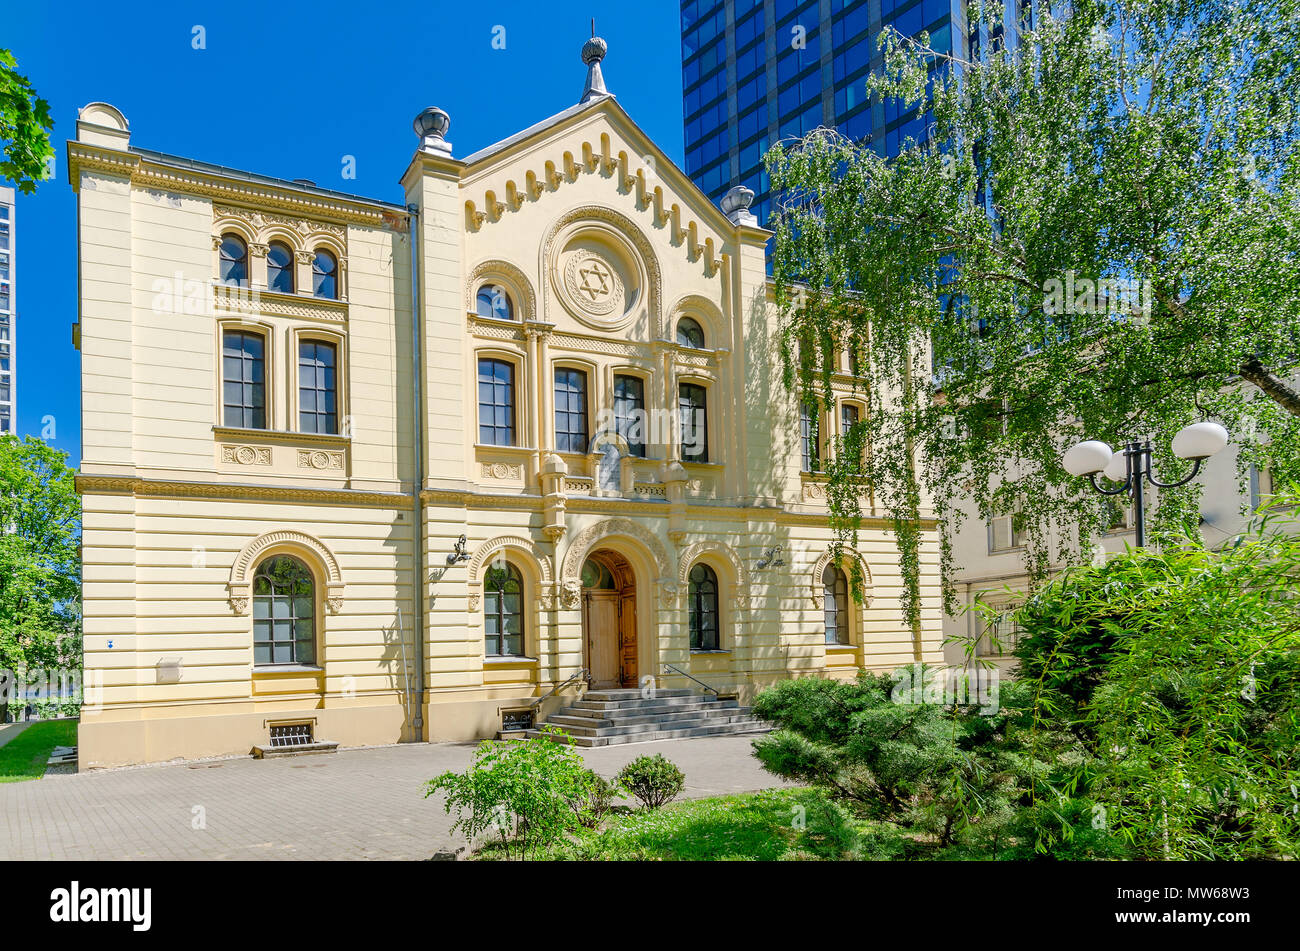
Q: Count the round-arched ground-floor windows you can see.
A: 4